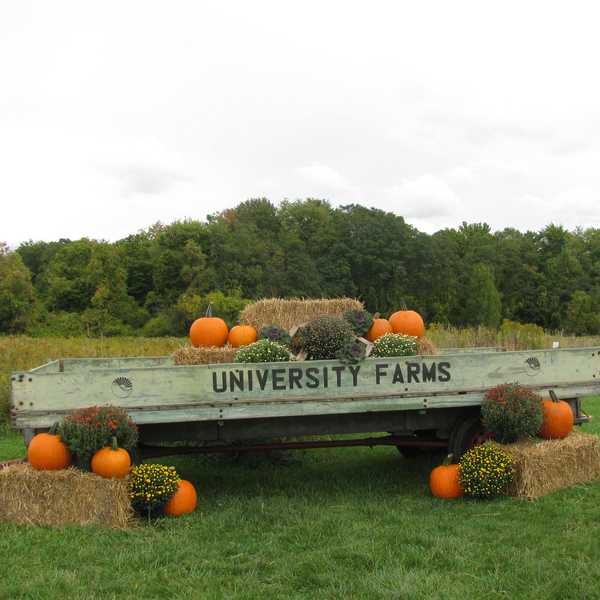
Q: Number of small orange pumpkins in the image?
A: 9